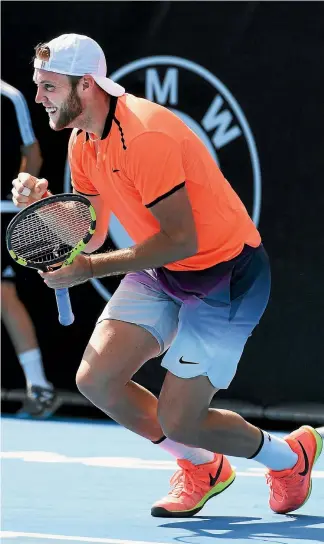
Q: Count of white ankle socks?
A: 3